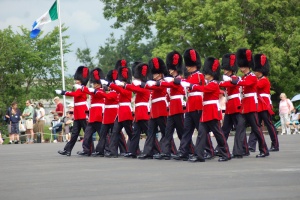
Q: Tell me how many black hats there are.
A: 14